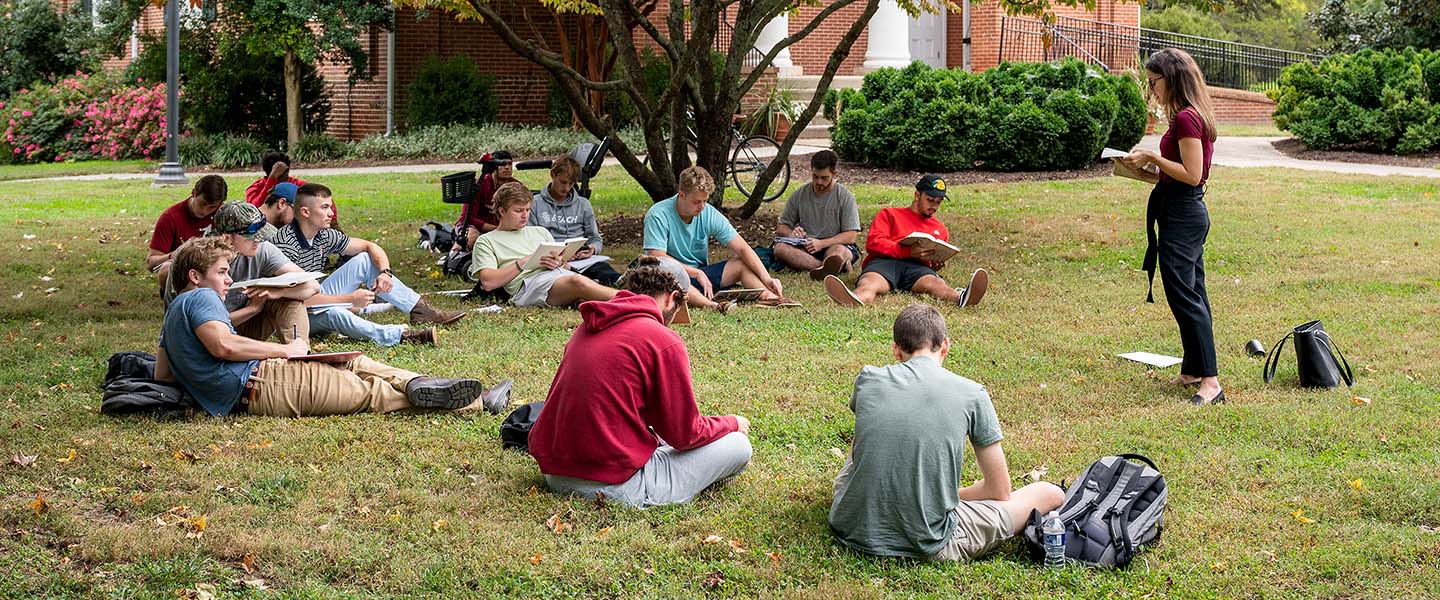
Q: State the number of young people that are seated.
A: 14